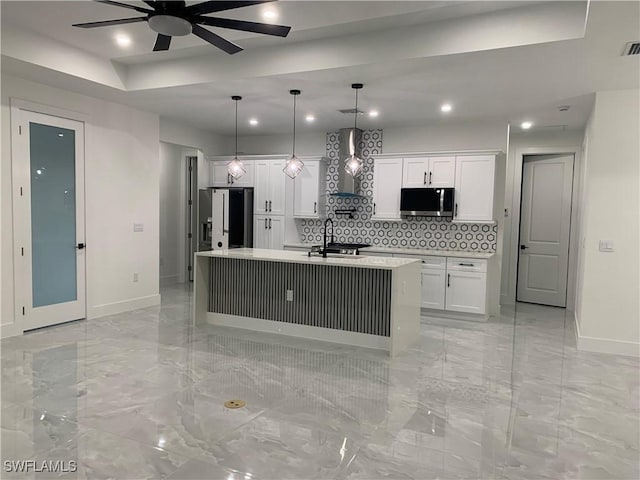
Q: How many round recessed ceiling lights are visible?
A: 7